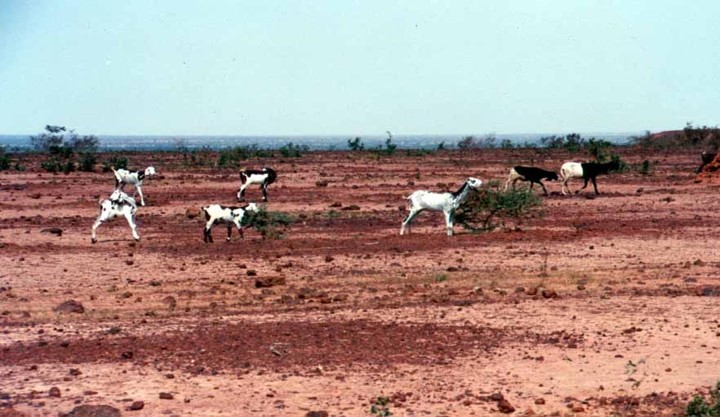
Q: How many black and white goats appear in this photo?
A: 7